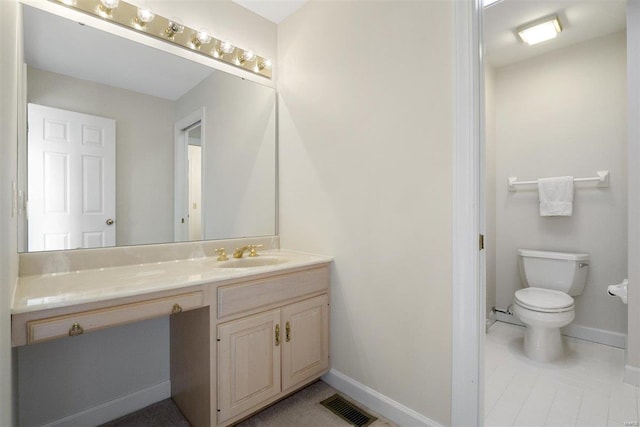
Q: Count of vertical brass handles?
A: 2